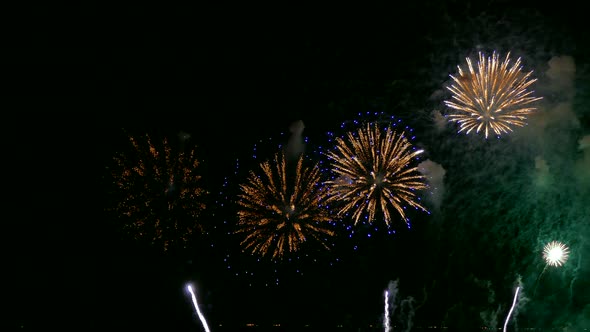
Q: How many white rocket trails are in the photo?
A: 3